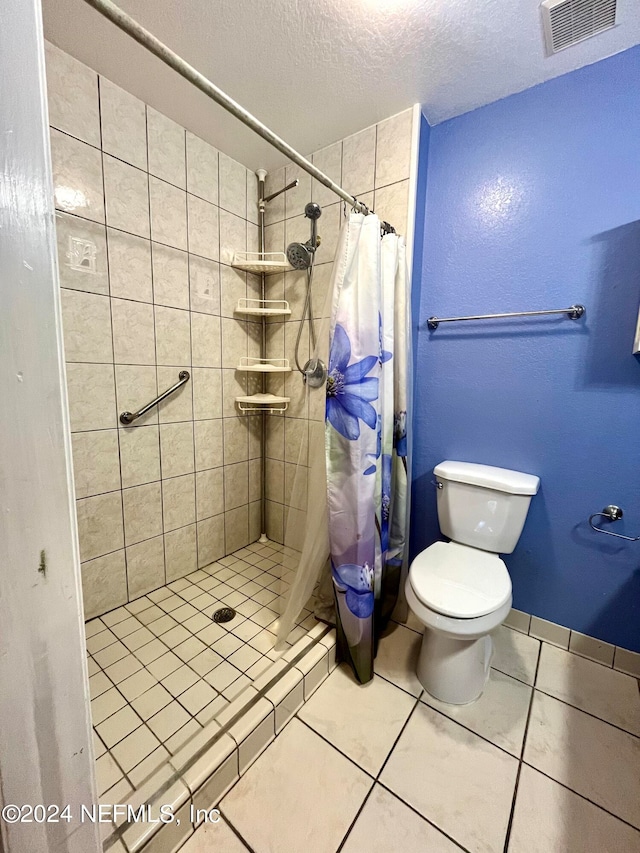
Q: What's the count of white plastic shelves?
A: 4